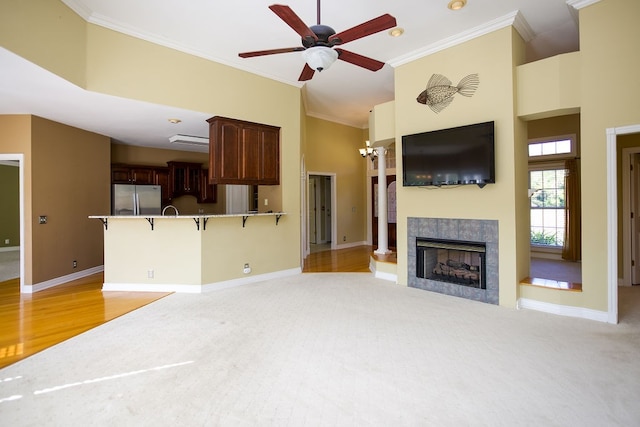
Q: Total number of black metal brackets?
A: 6